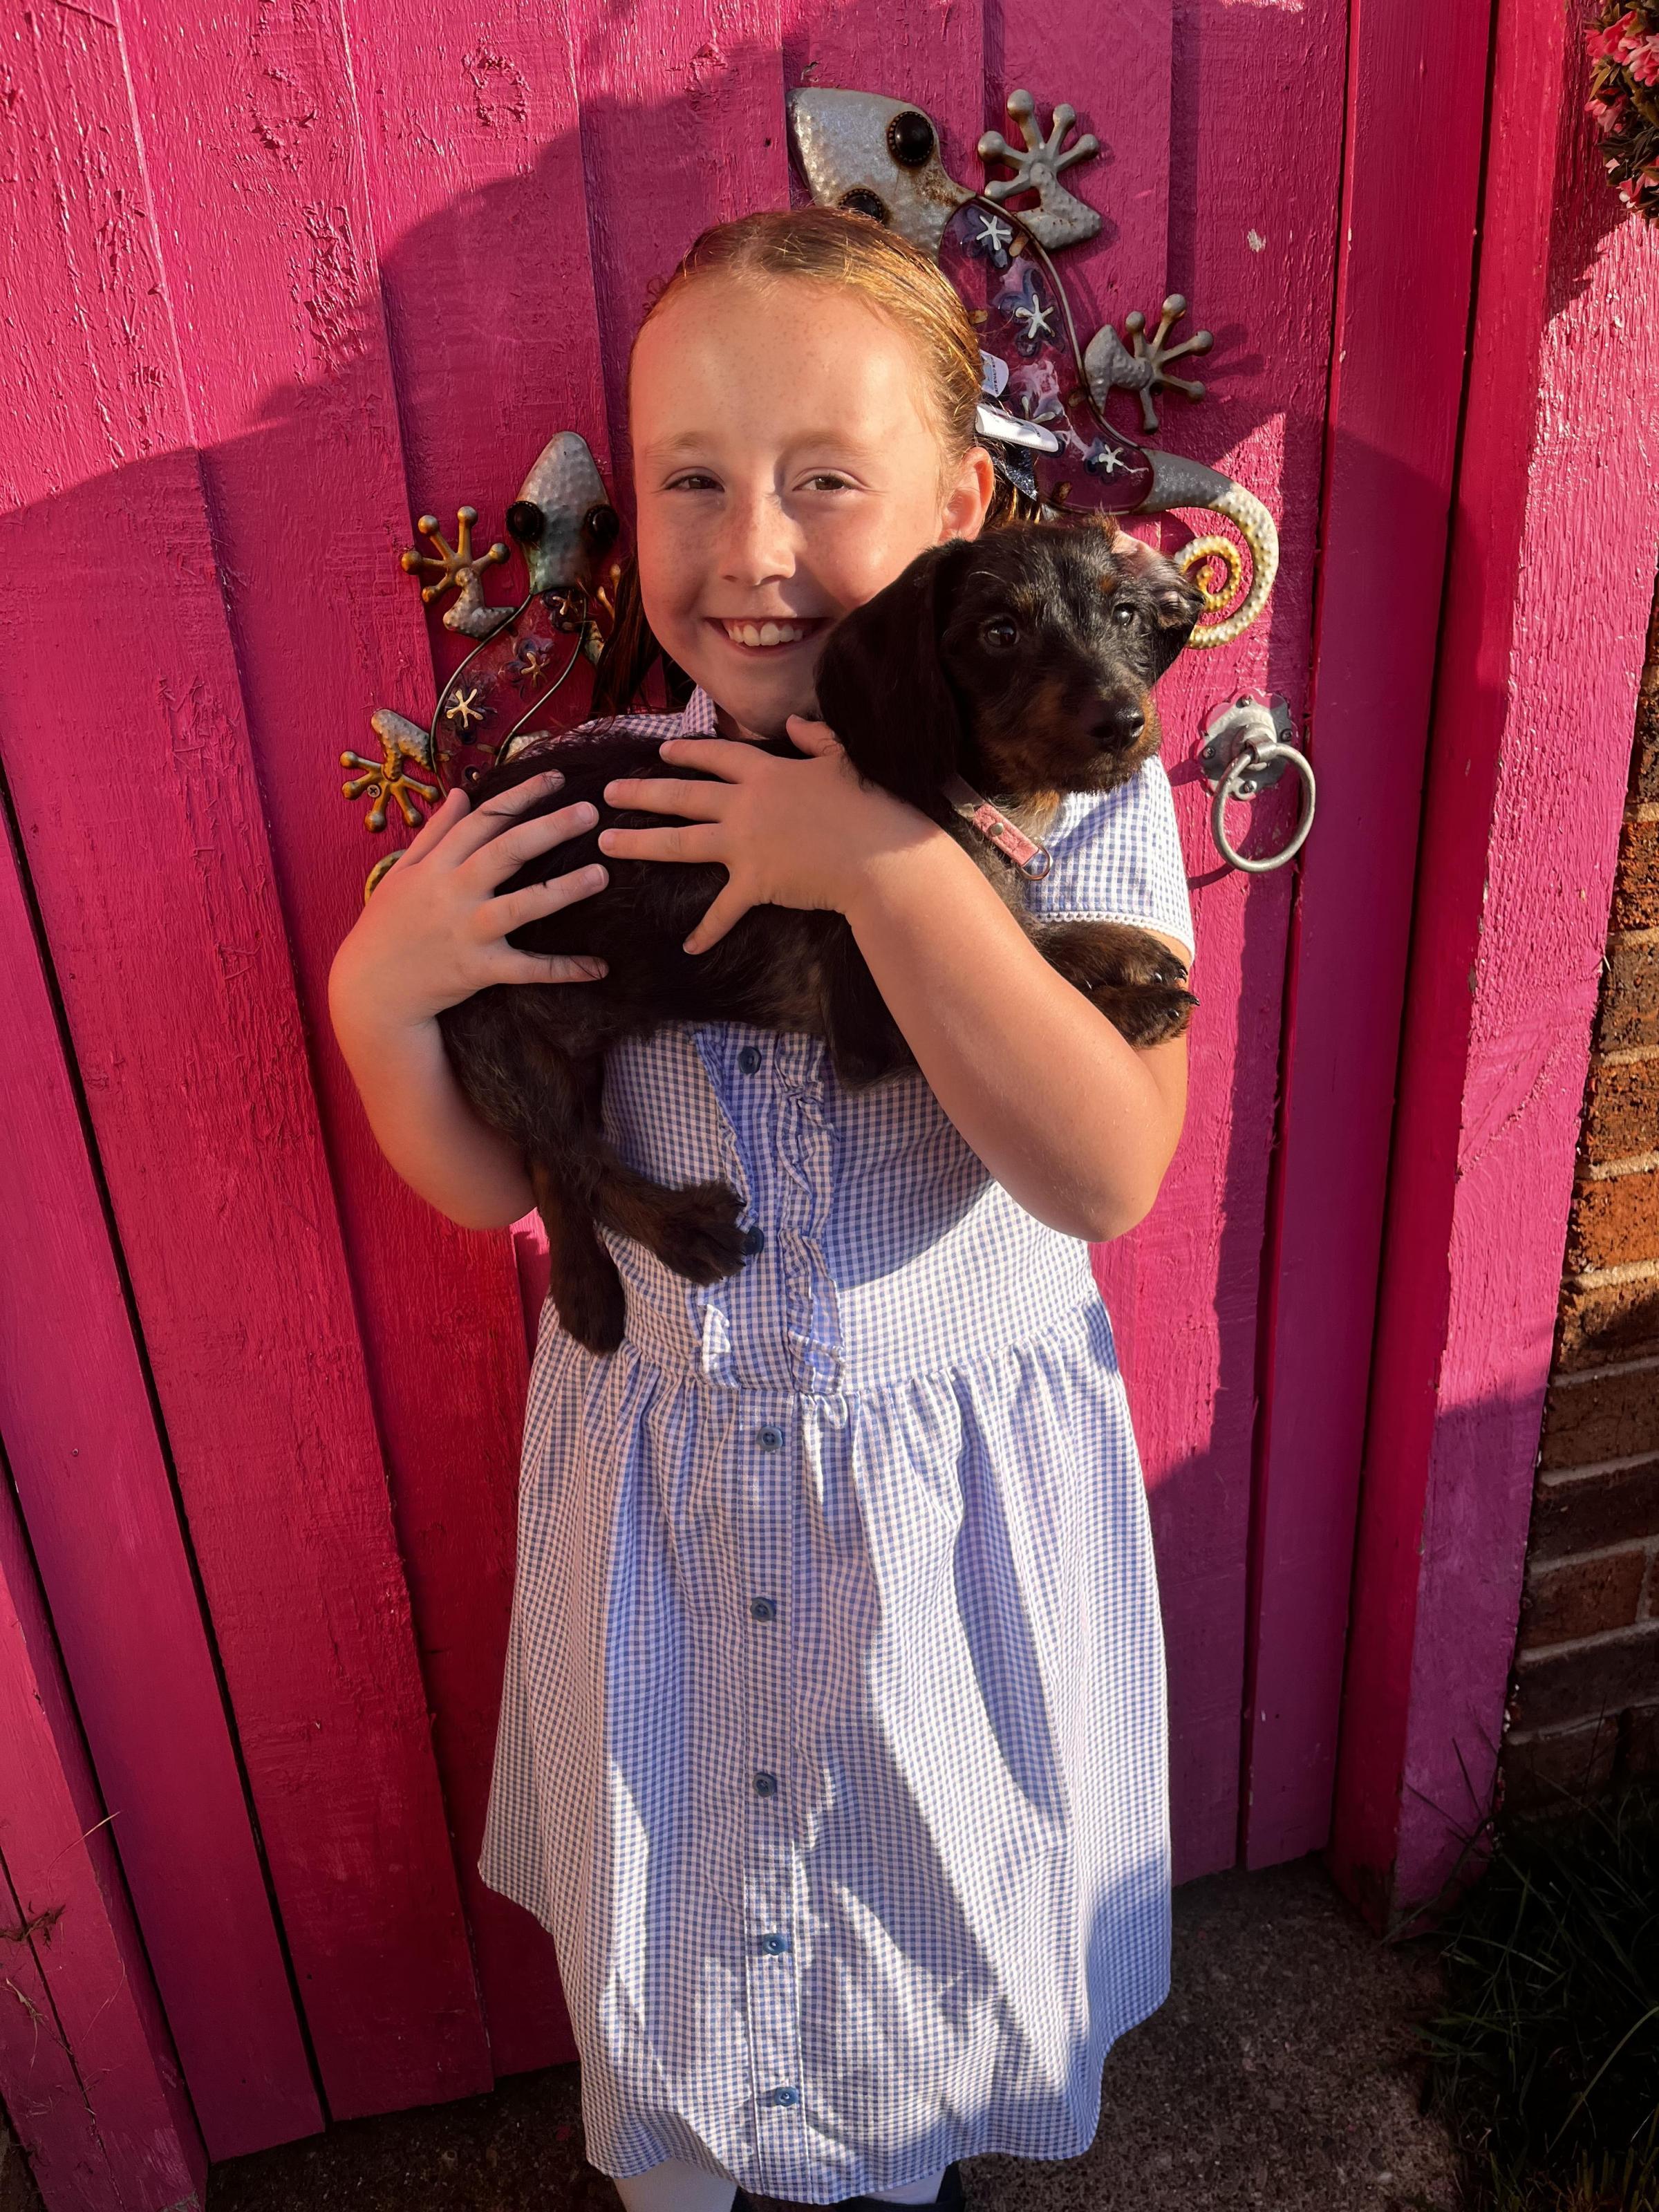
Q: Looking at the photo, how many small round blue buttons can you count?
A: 7